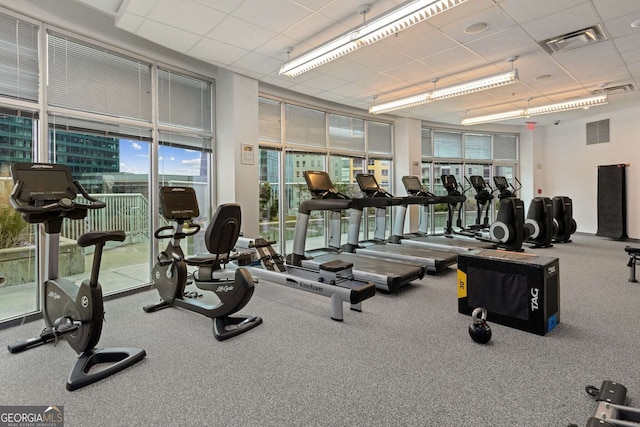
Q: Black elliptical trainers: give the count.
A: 3